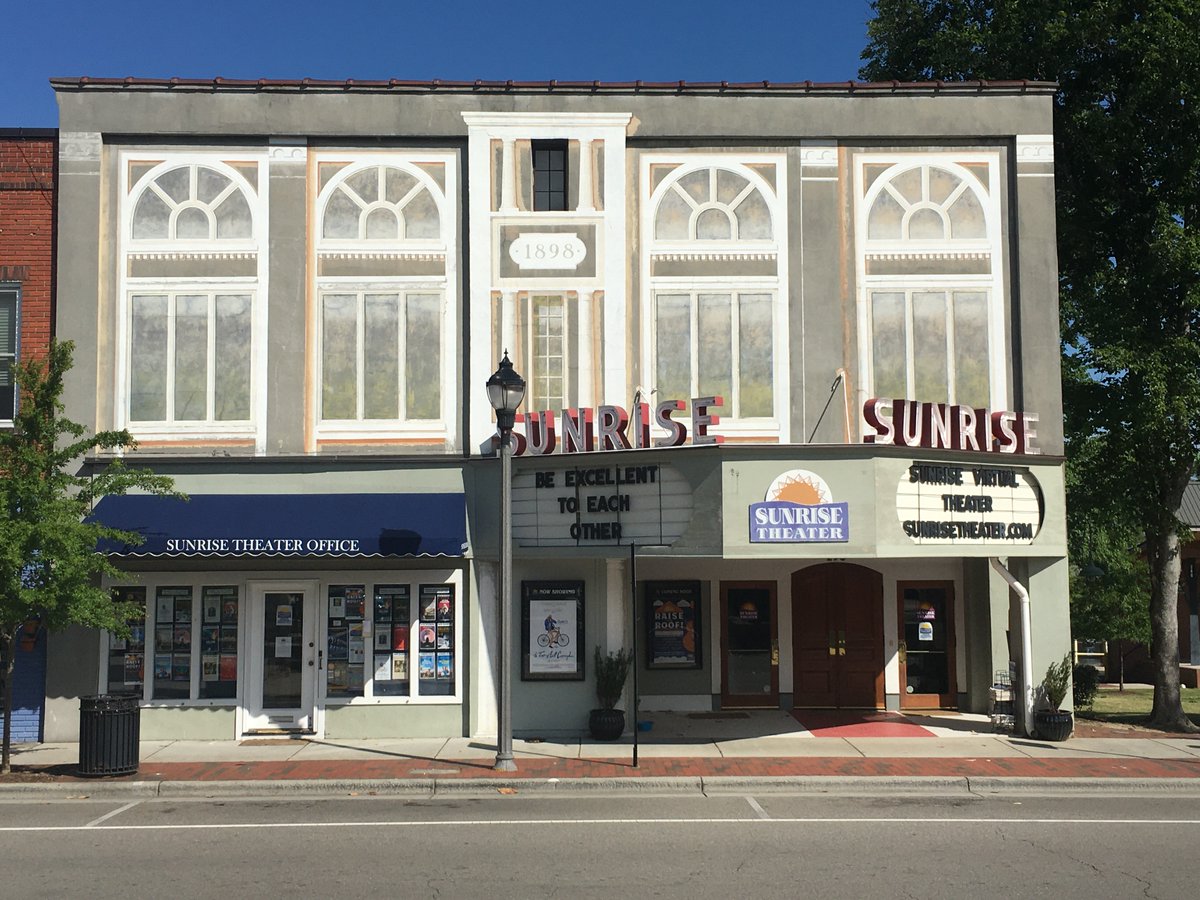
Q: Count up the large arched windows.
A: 4